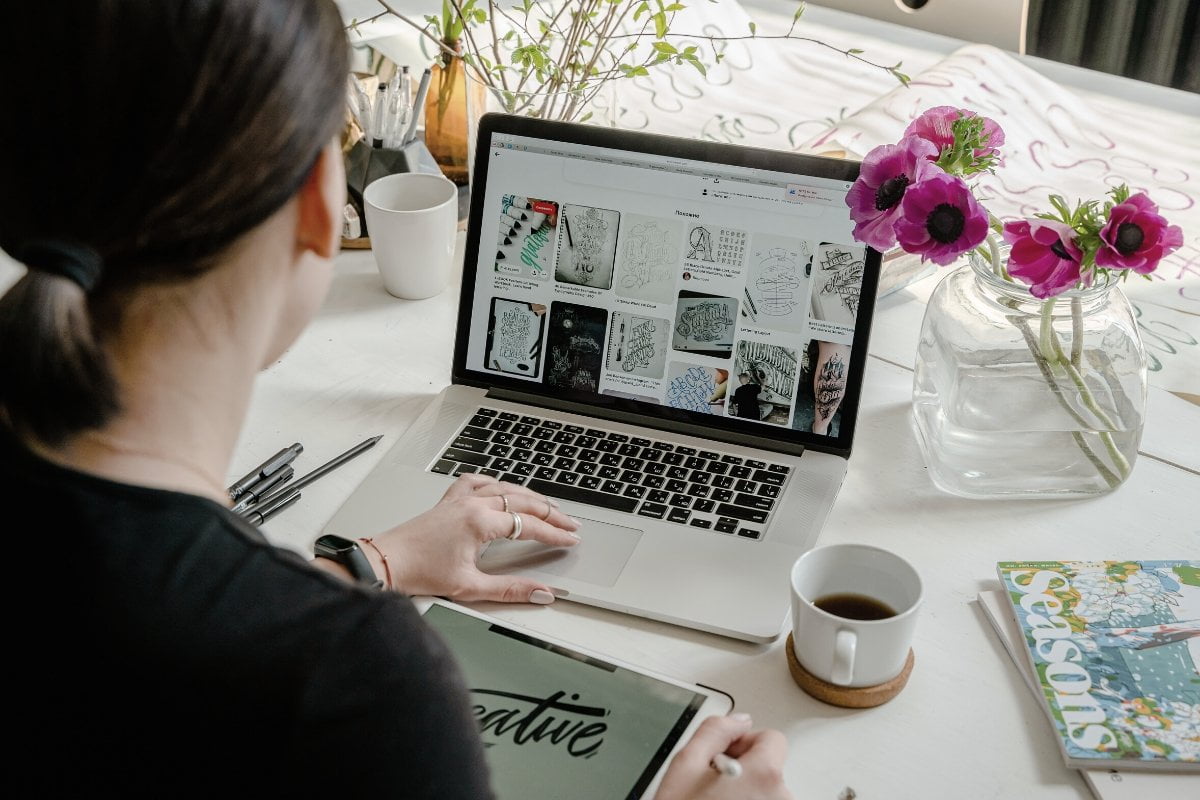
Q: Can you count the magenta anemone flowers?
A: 5